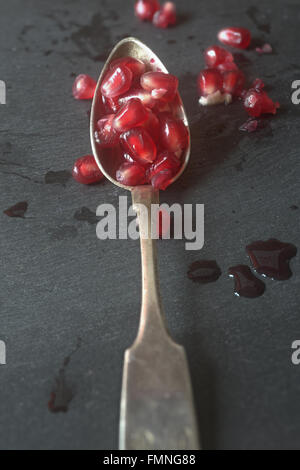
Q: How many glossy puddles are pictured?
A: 3